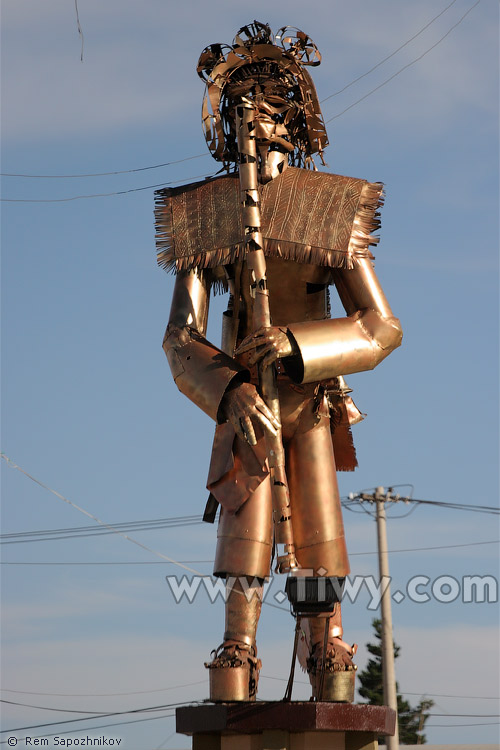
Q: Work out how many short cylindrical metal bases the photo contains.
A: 2